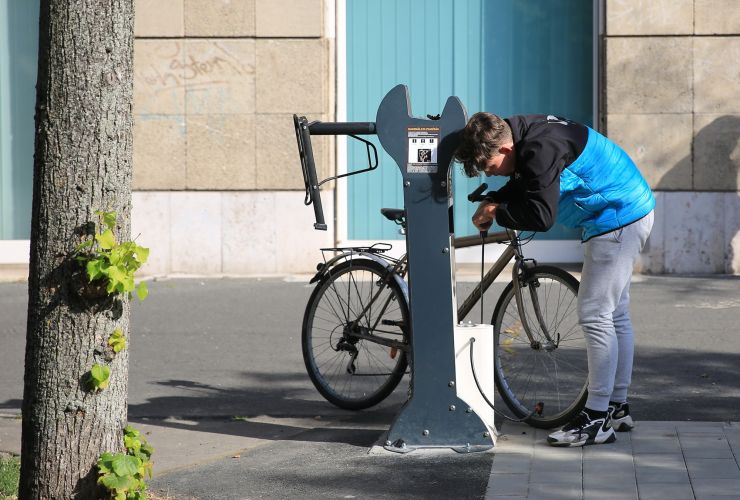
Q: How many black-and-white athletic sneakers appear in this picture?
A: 2